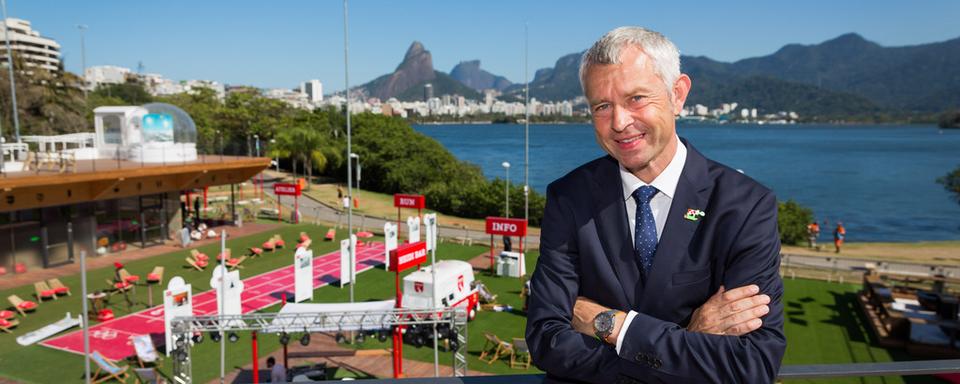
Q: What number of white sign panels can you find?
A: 7